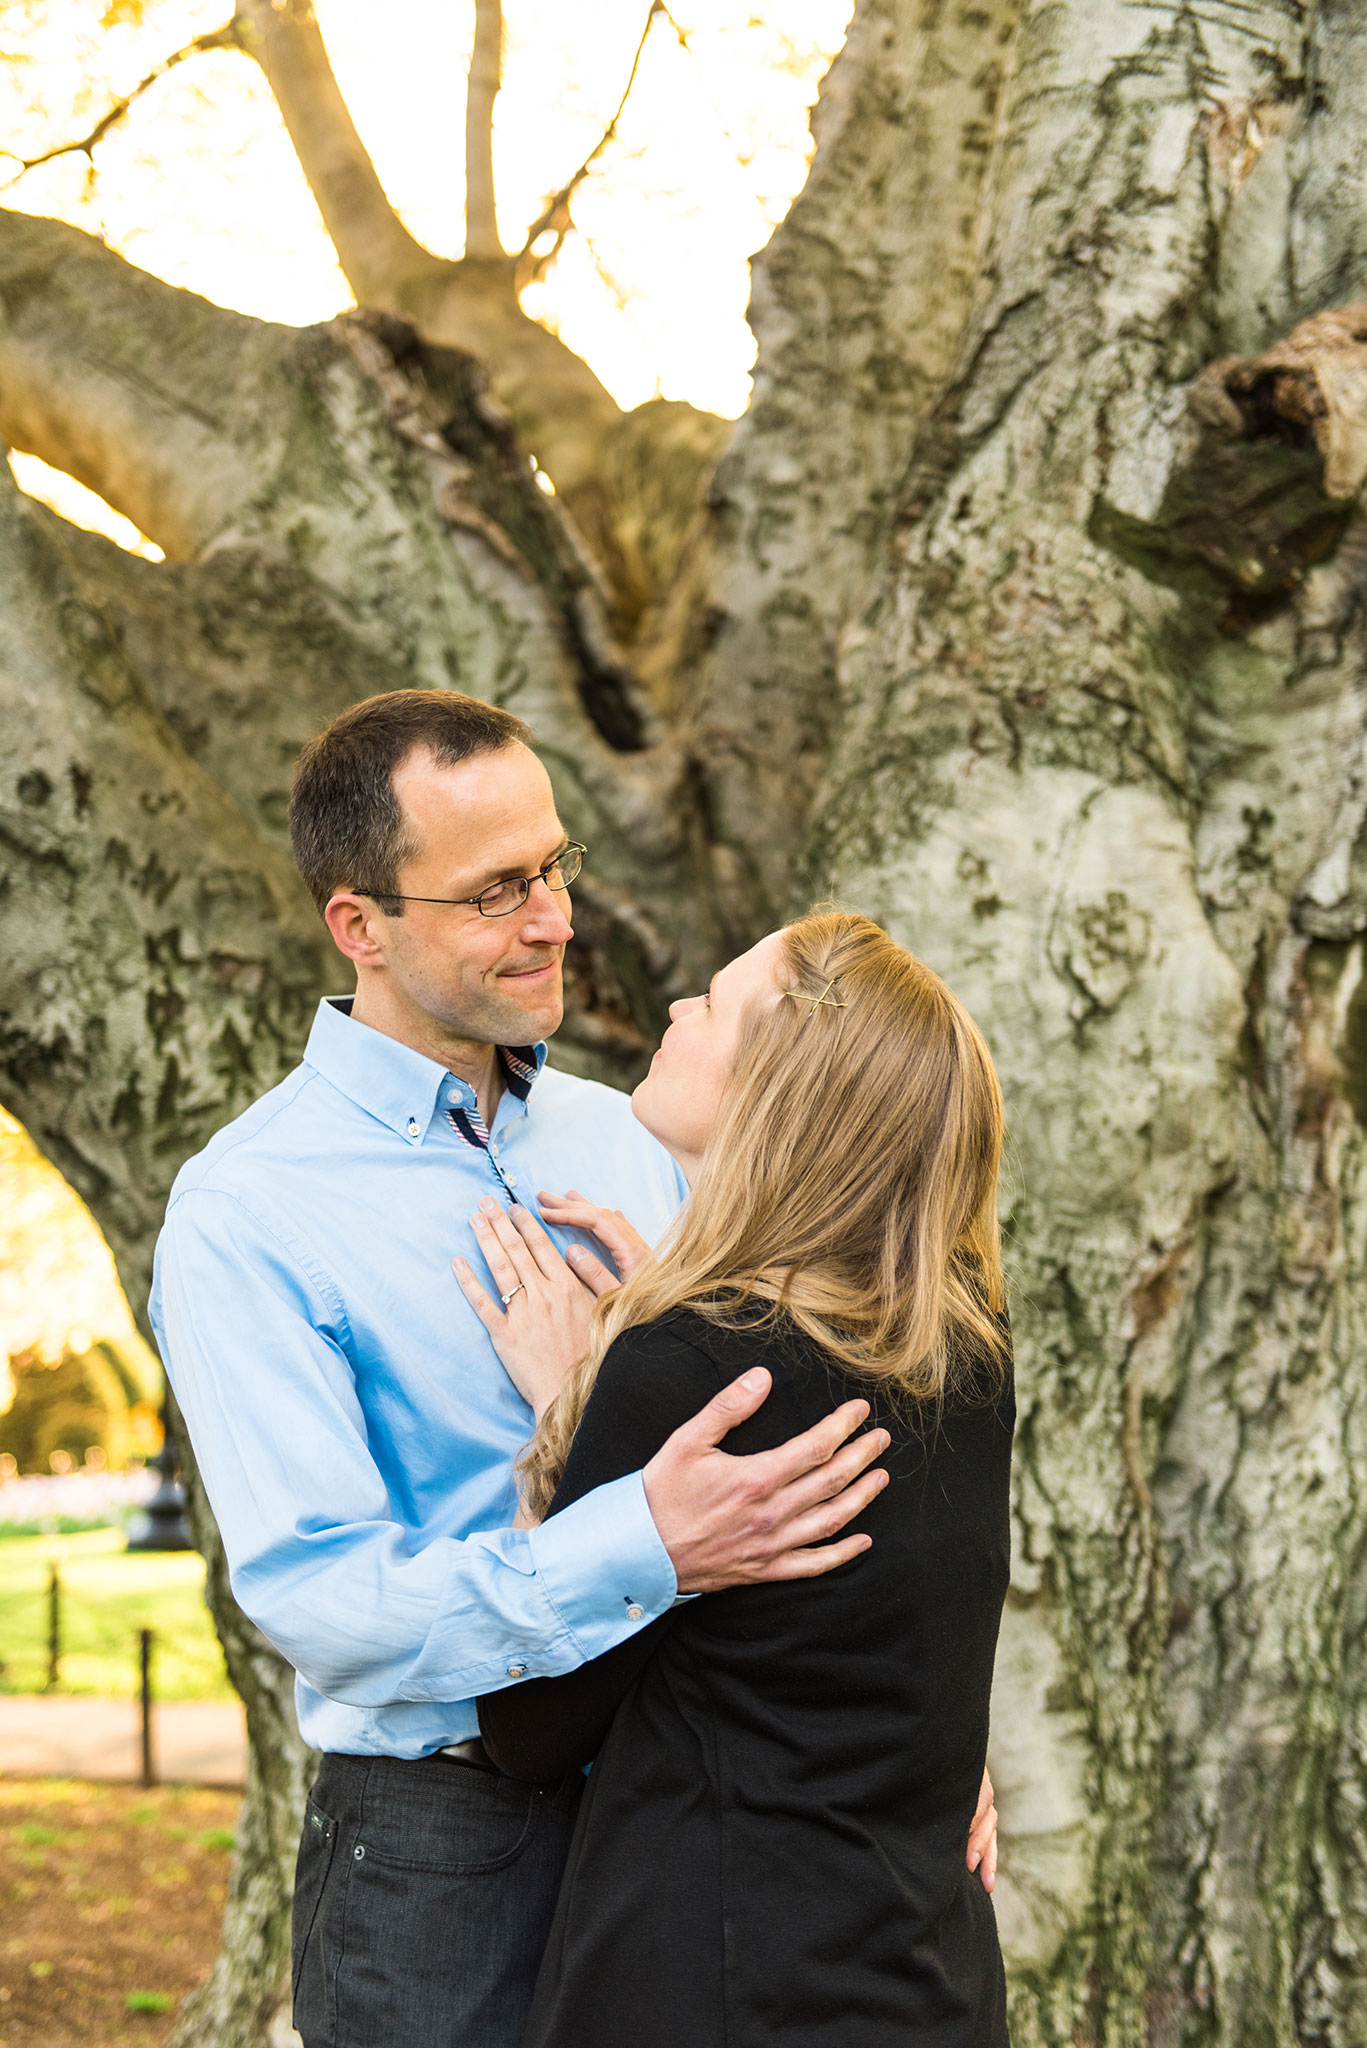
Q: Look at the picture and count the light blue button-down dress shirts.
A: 1